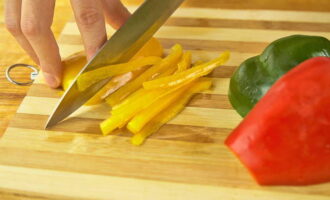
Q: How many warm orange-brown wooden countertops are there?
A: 1